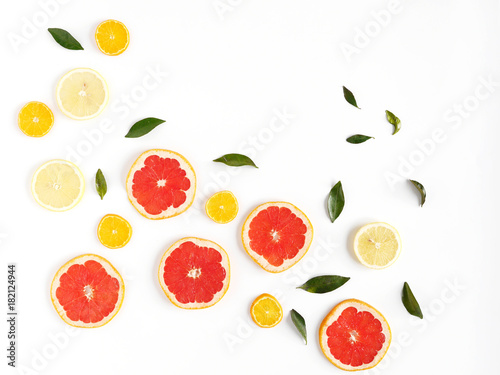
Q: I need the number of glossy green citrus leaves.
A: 12